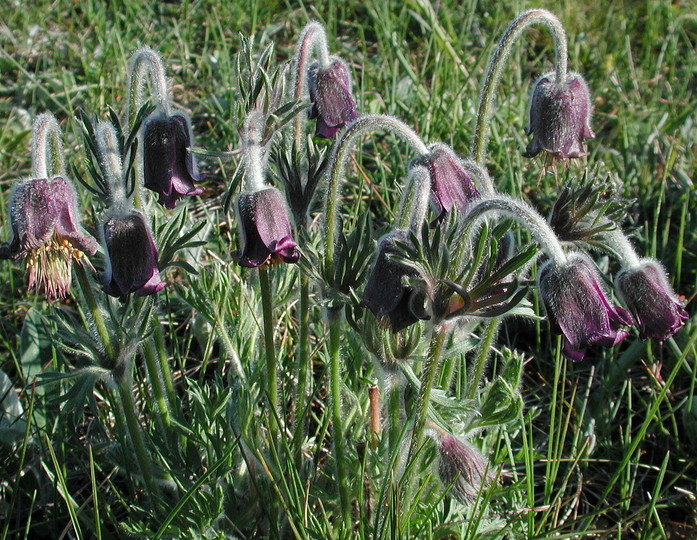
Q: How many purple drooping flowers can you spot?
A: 11